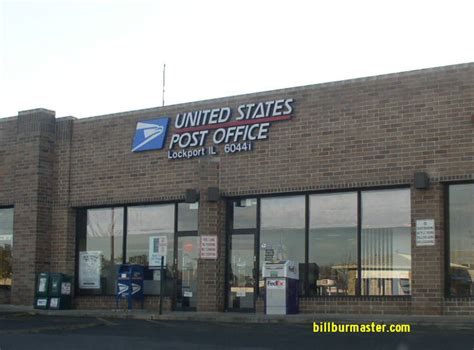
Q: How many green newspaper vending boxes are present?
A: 2